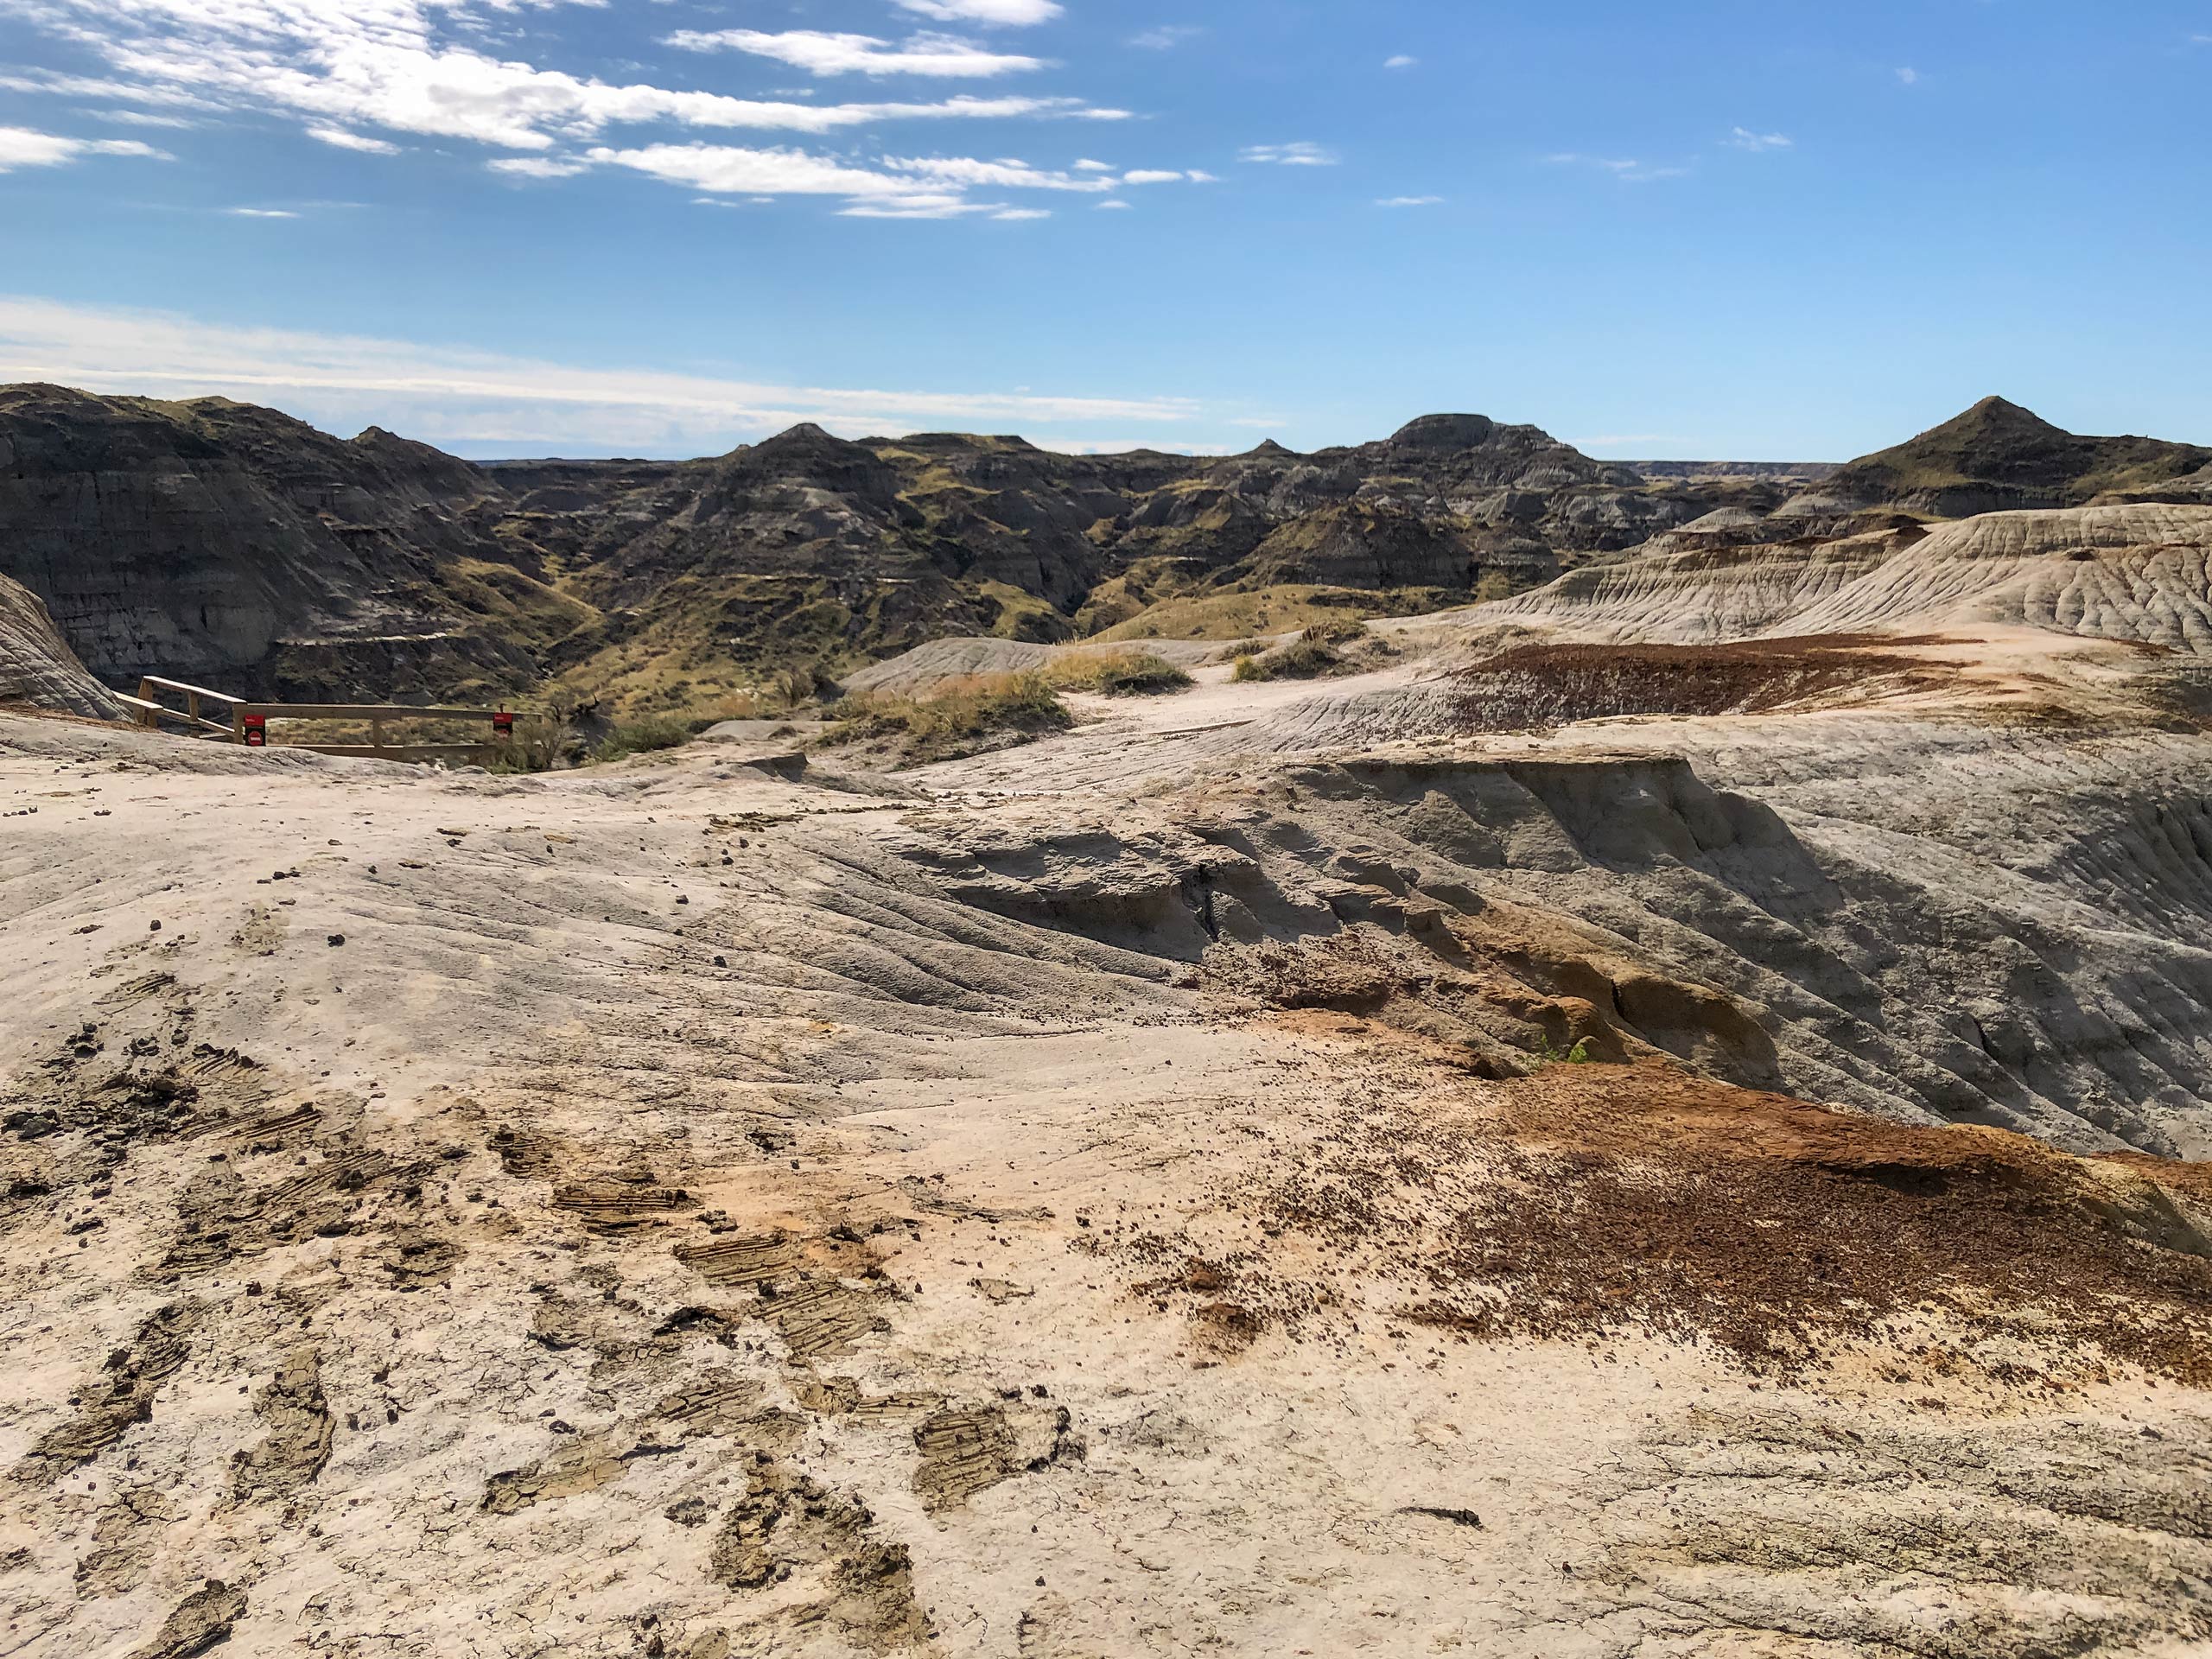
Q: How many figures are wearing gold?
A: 0